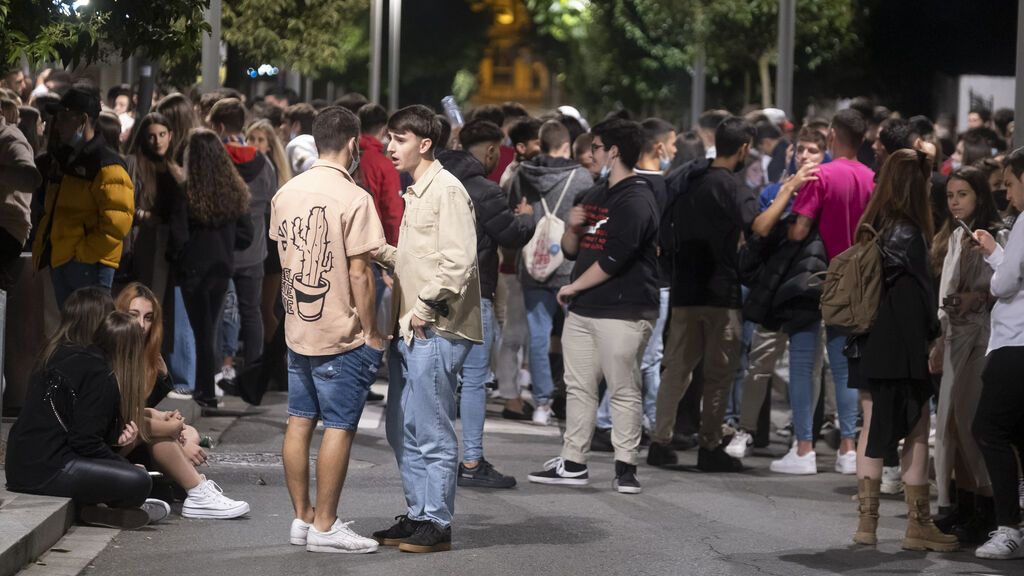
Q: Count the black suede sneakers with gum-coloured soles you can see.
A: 2